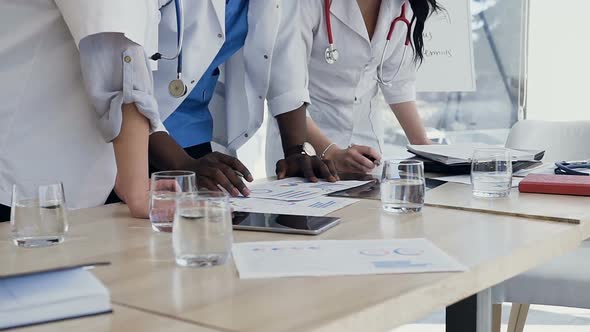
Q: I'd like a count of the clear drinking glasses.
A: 5